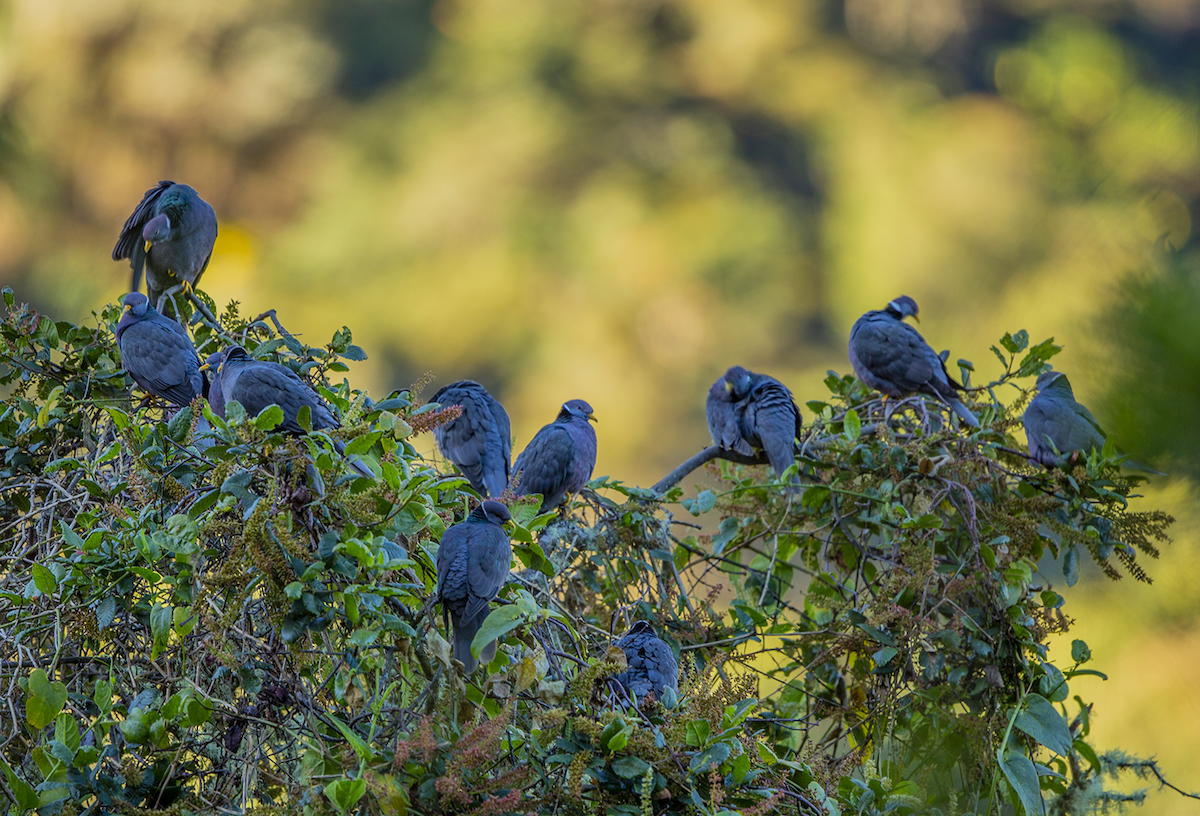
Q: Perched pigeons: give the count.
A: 11